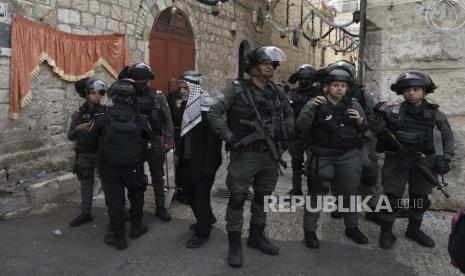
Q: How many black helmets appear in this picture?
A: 8